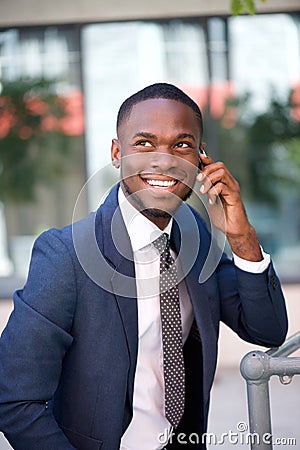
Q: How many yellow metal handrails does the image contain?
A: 0